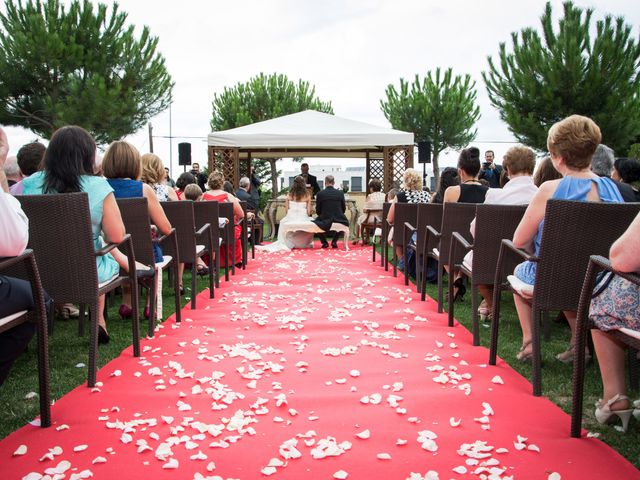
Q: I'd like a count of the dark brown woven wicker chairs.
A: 14